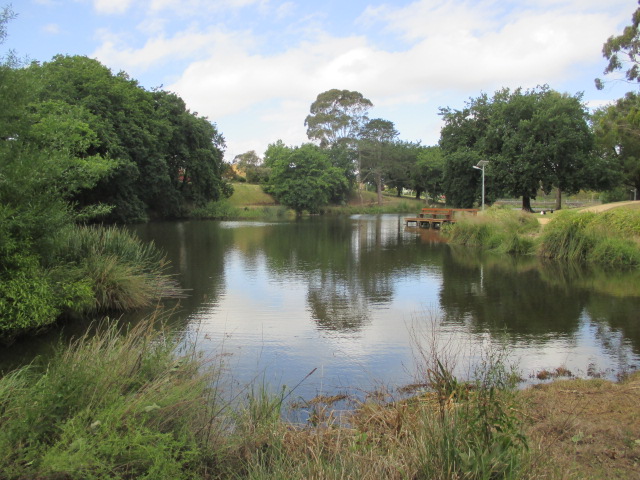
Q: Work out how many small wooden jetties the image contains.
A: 1